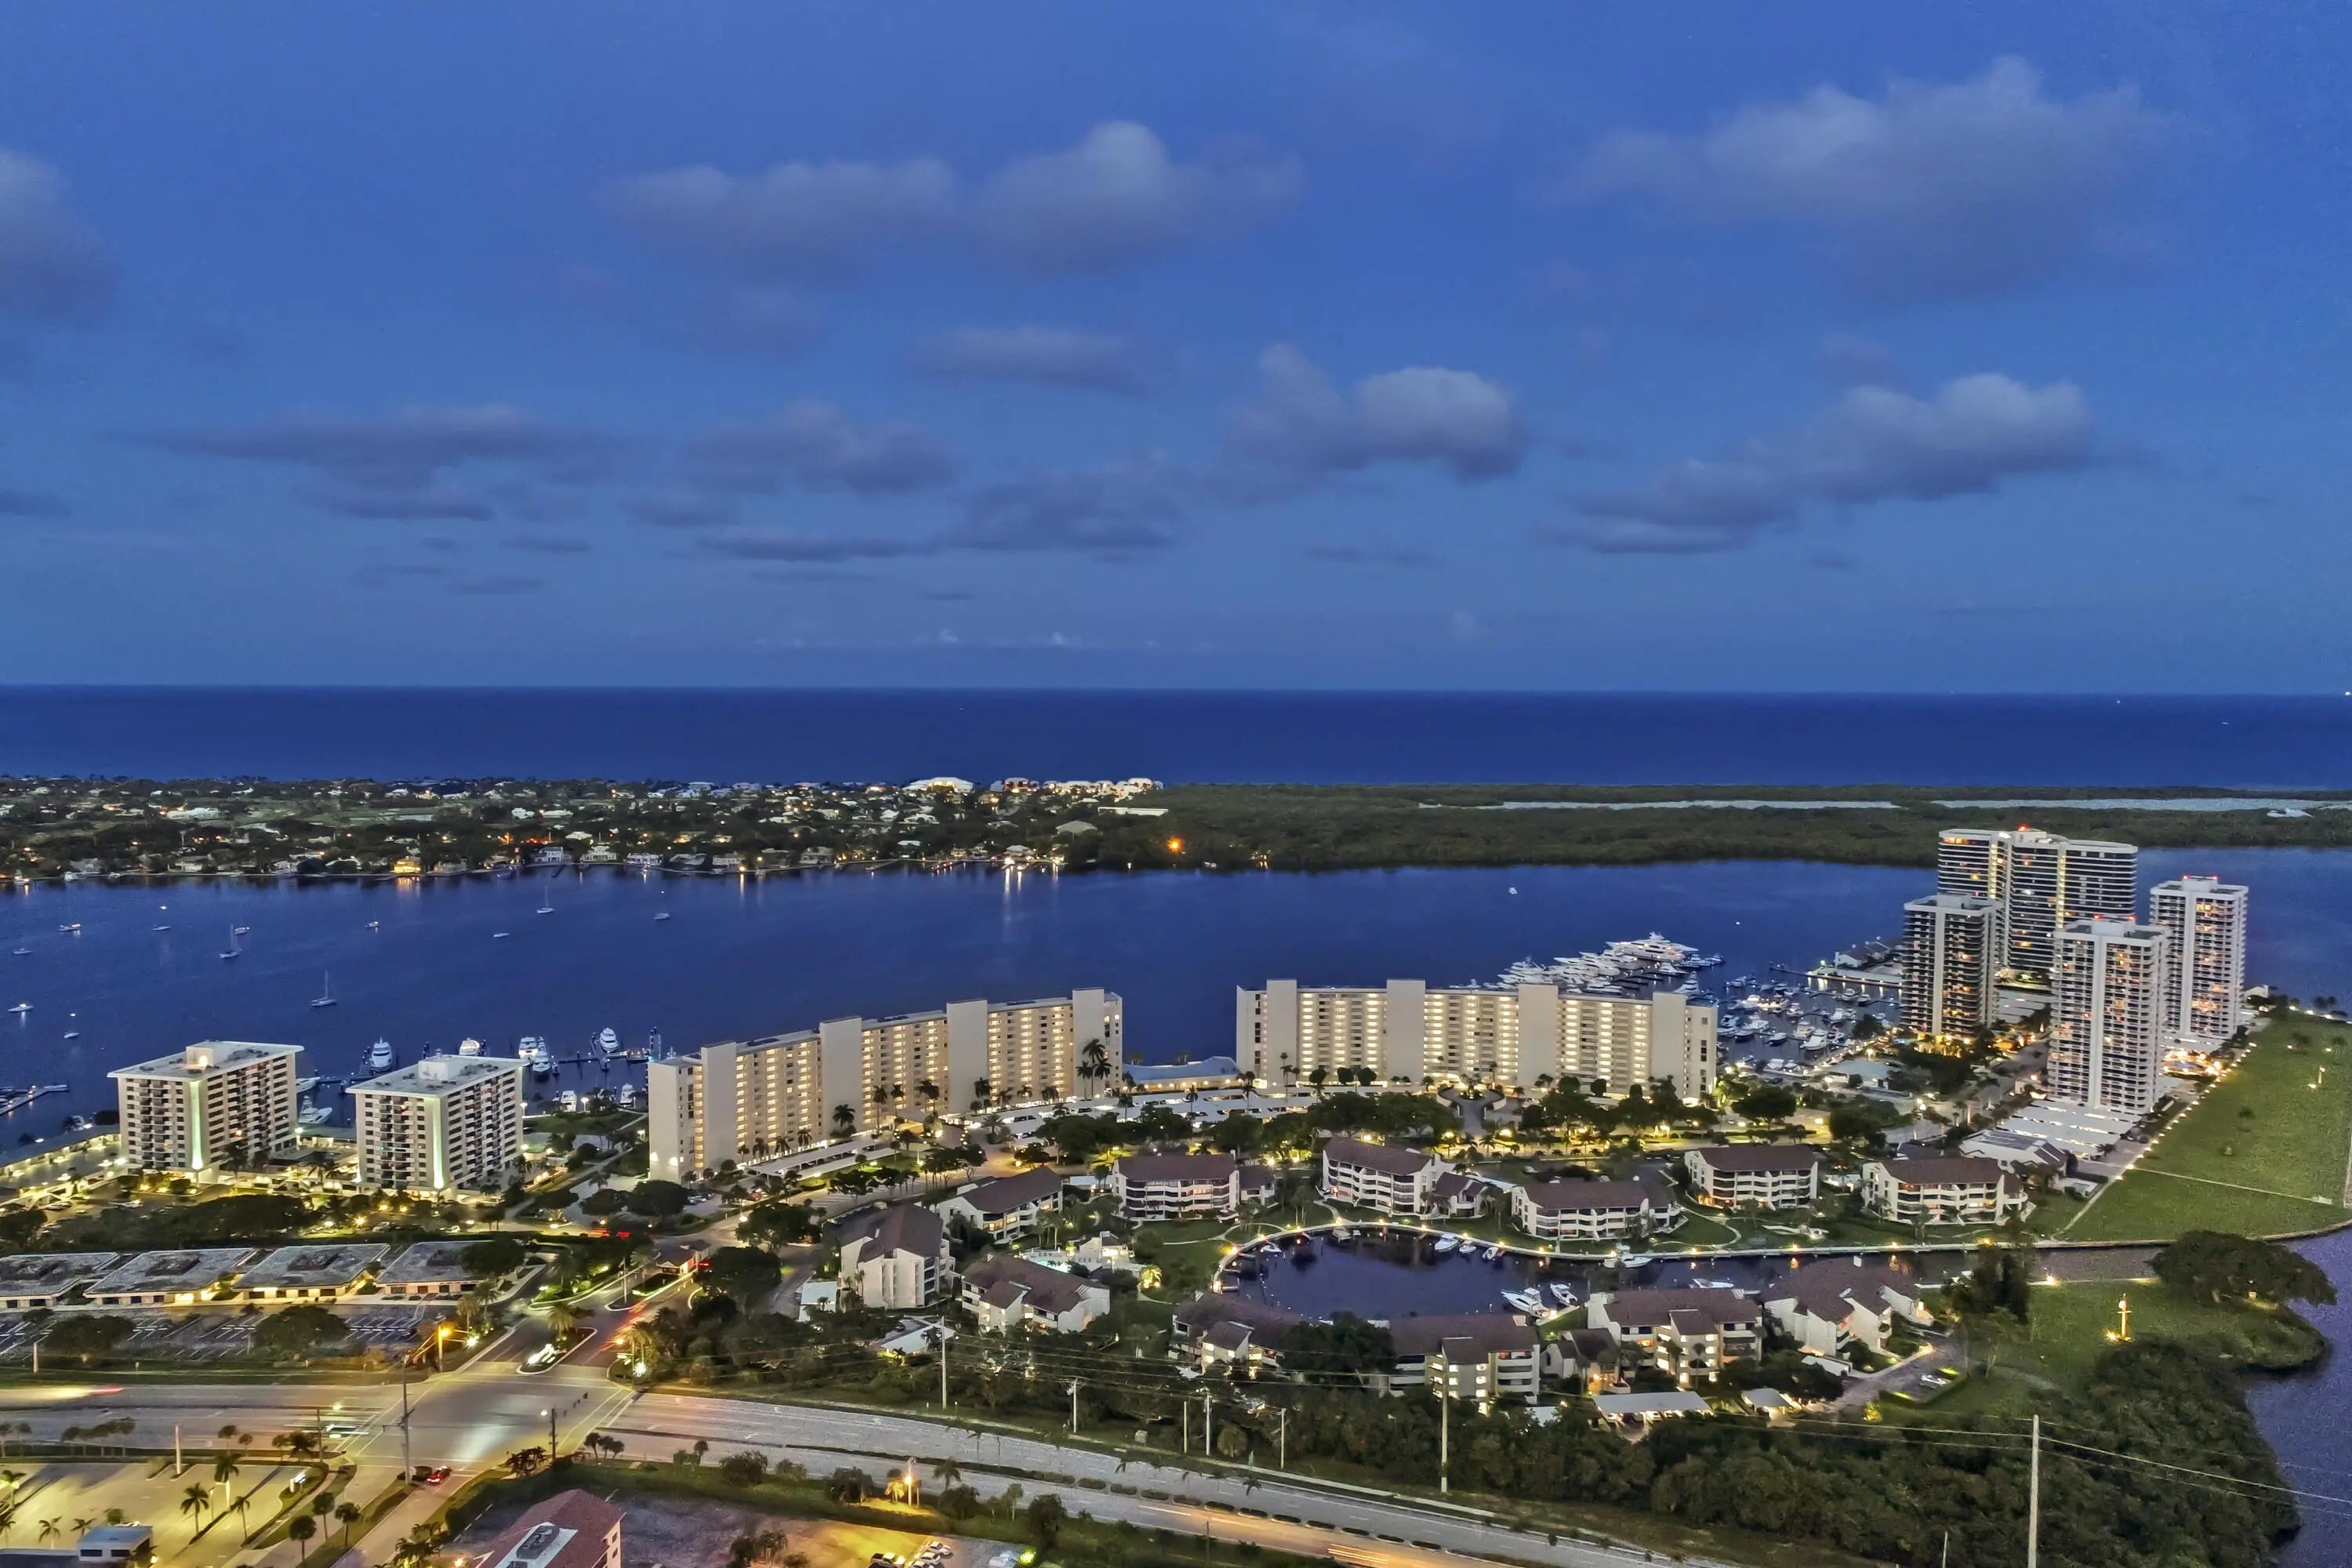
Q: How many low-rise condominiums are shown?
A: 12